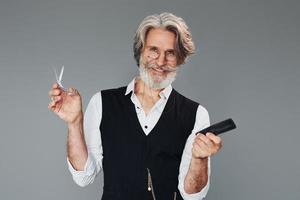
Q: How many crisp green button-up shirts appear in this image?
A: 0